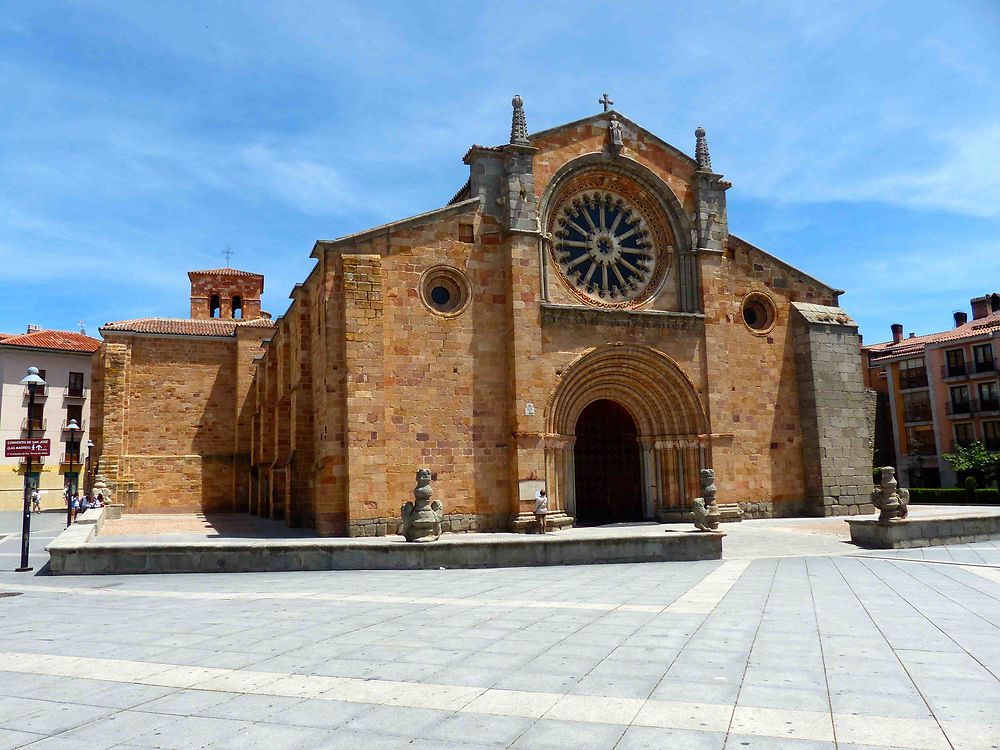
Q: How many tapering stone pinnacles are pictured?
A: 2